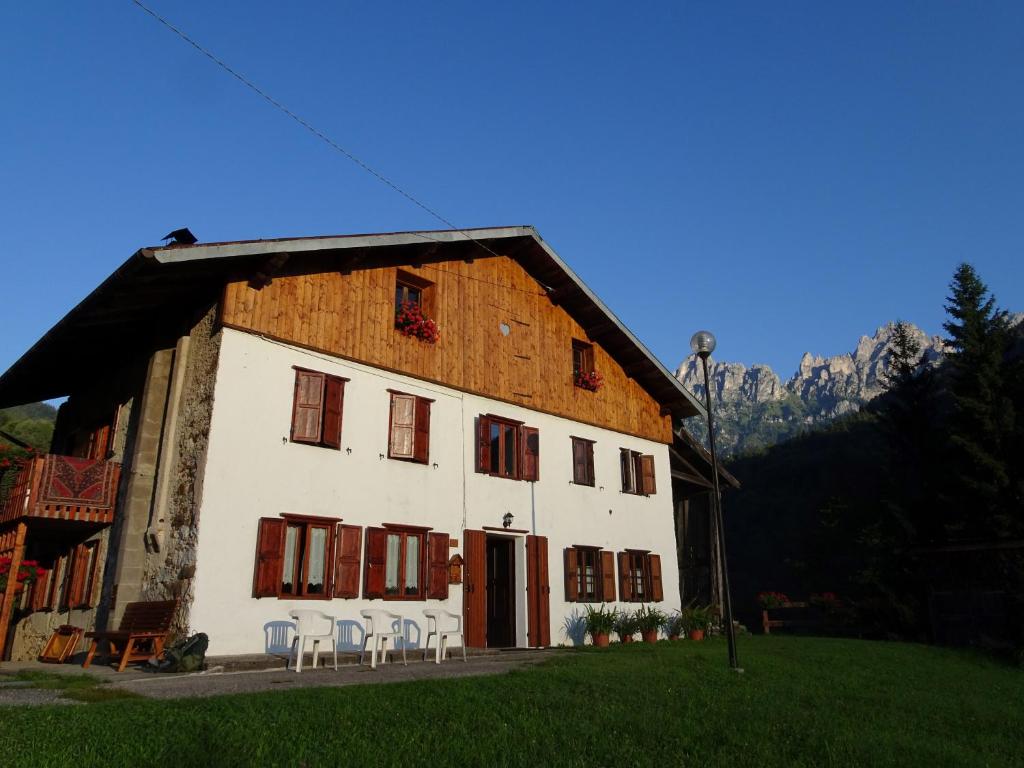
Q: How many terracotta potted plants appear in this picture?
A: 5